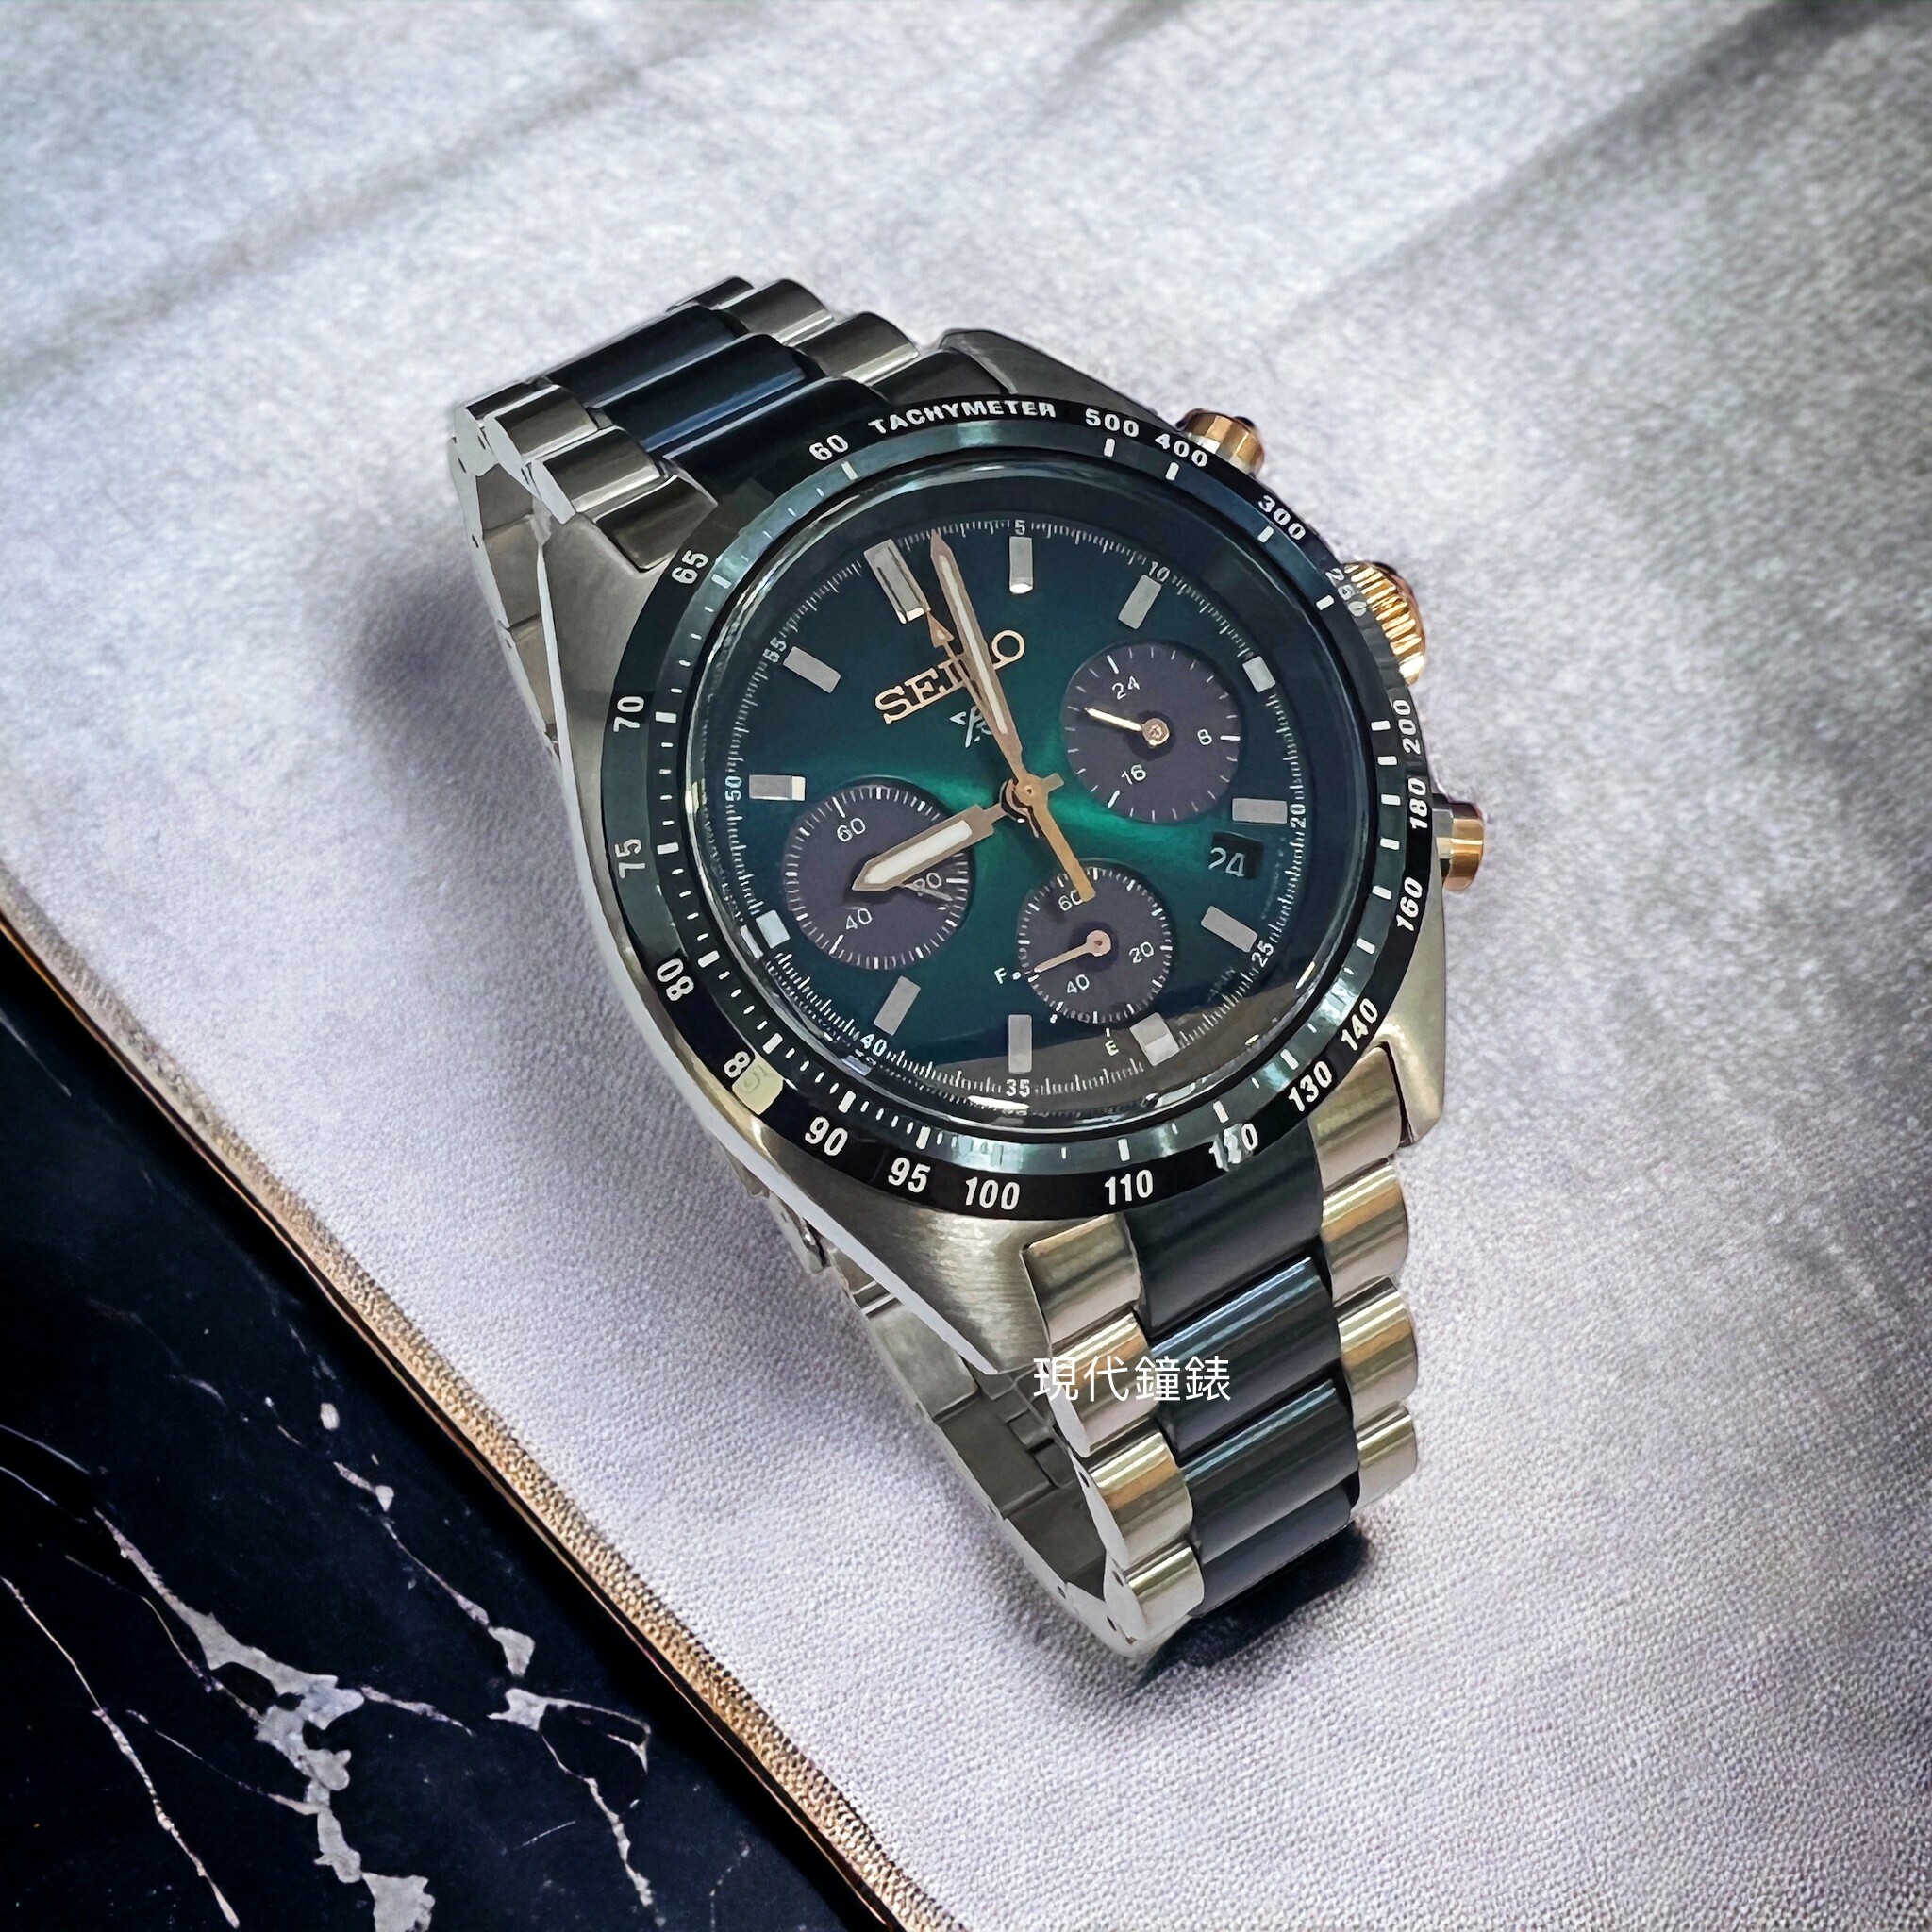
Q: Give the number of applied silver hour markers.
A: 12